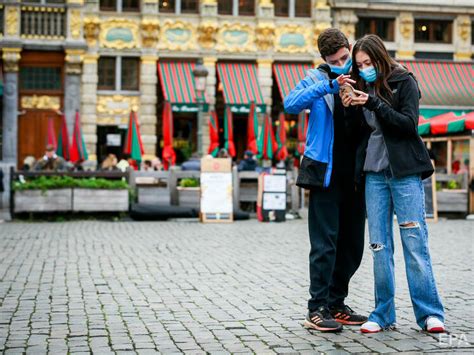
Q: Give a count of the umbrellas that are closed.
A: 11